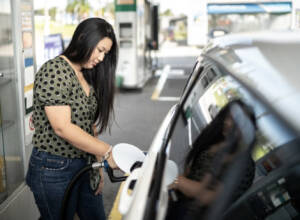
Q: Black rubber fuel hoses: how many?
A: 1